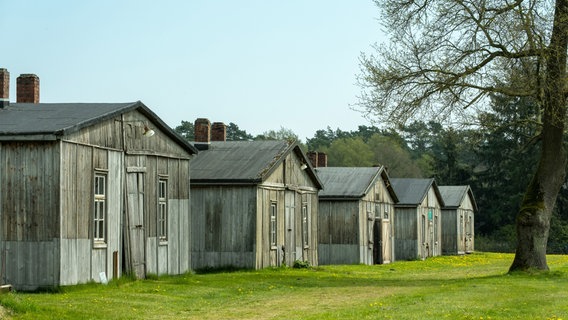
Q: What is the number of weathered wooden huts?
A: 5